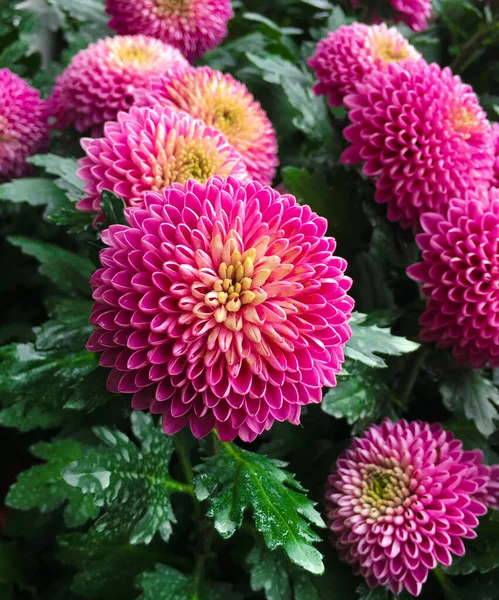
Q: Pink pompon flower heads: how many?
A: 11